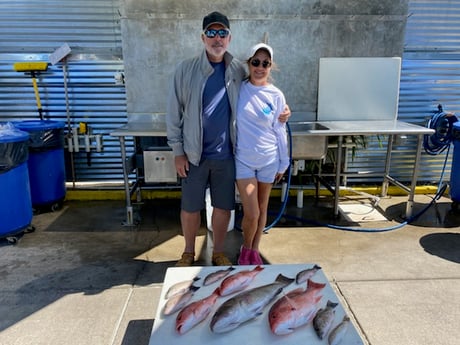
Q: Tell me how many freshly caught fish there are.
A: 10